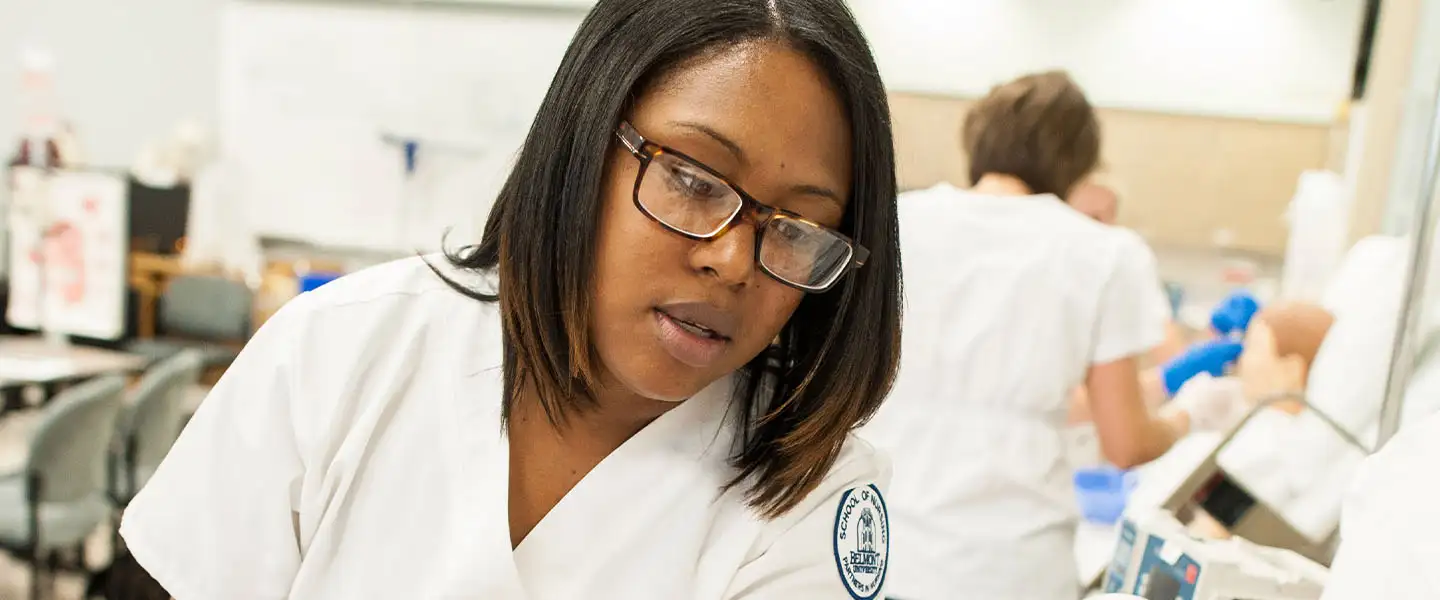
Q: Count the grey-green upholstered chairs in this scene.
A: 3